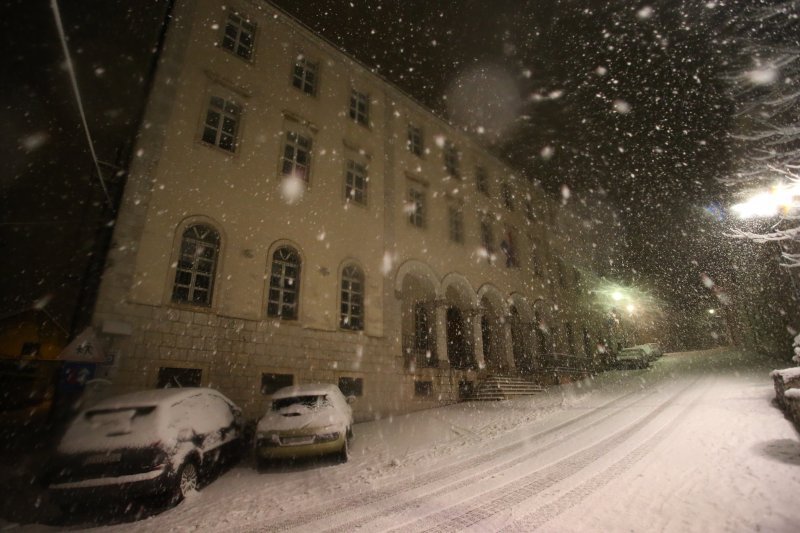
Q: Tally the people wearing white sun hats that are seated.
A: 0